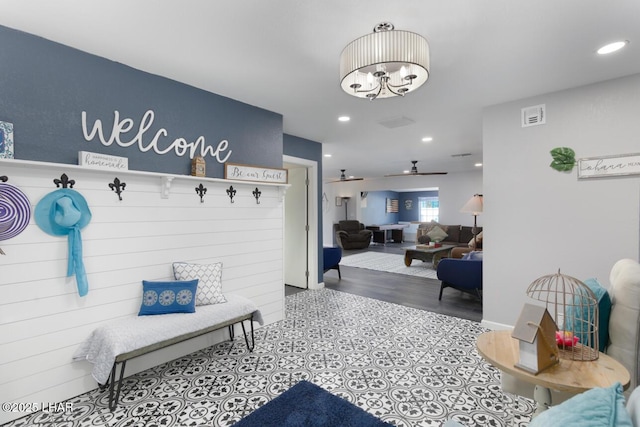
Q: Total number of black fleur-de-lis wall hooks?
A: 6